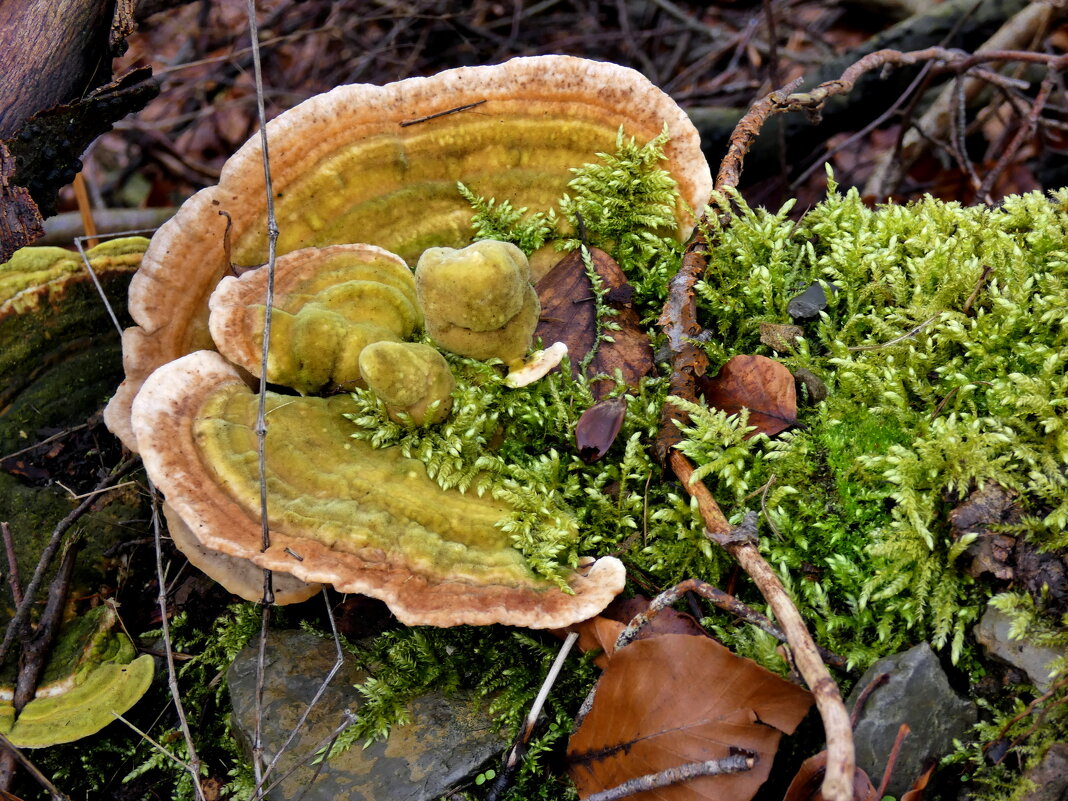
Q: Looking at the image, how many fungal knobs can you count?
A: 2